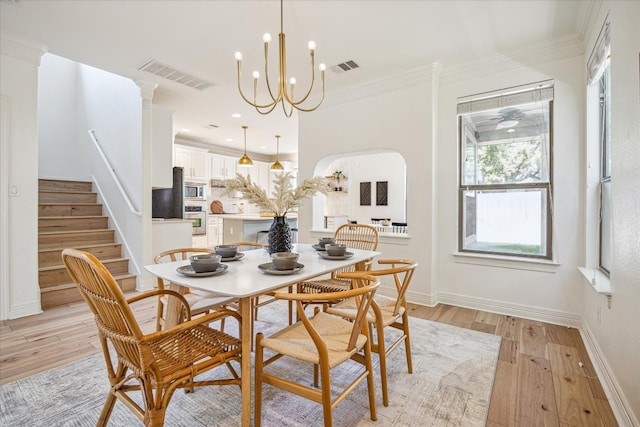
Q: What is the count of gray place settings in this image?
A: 5